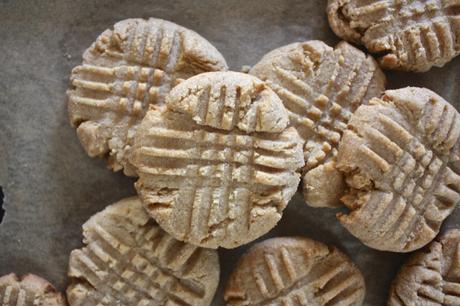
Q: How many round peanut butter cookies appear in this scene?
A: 9